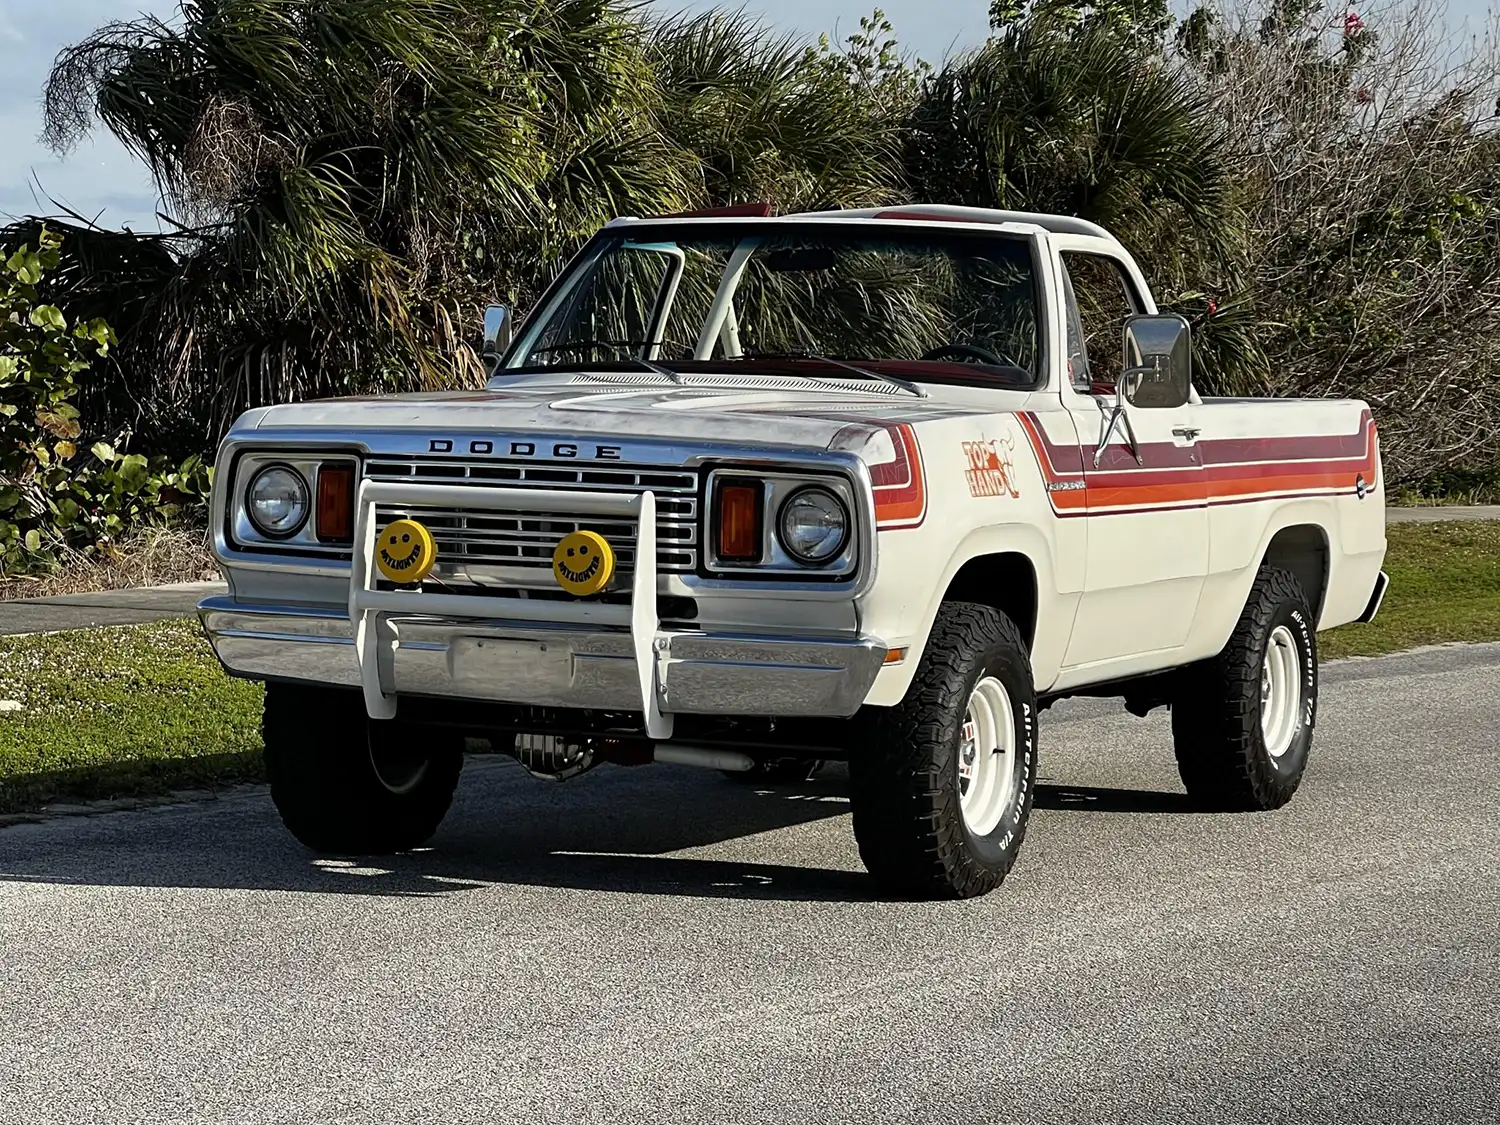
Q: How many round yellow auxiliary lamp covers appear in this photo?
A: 2